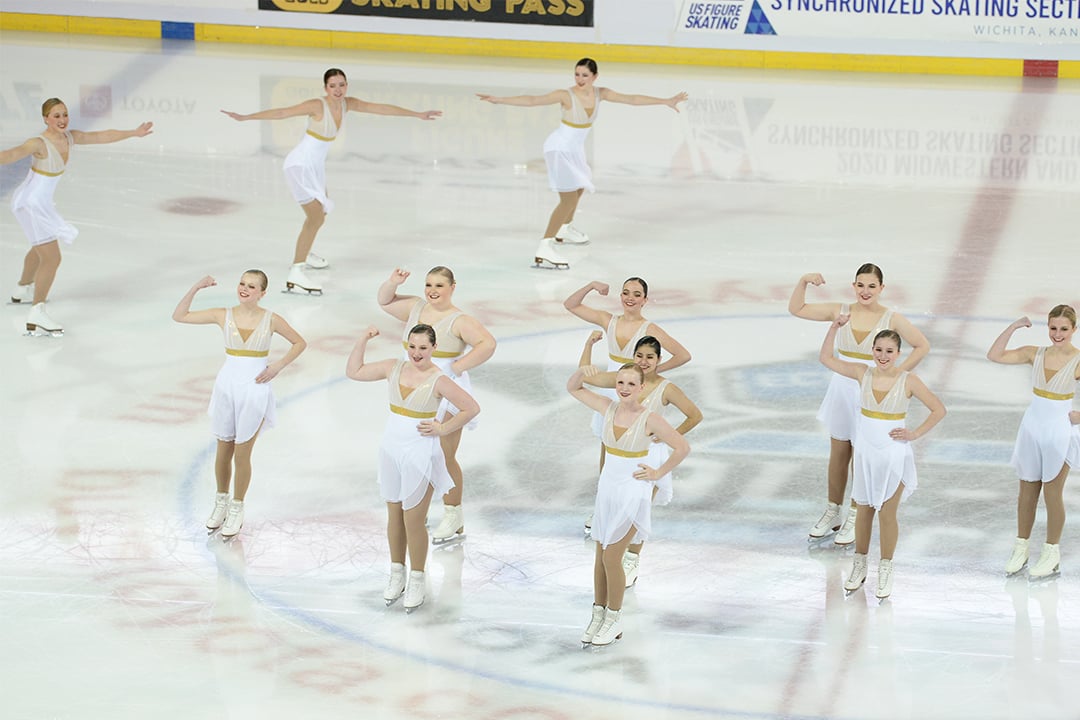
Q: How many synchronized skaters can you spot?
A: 12